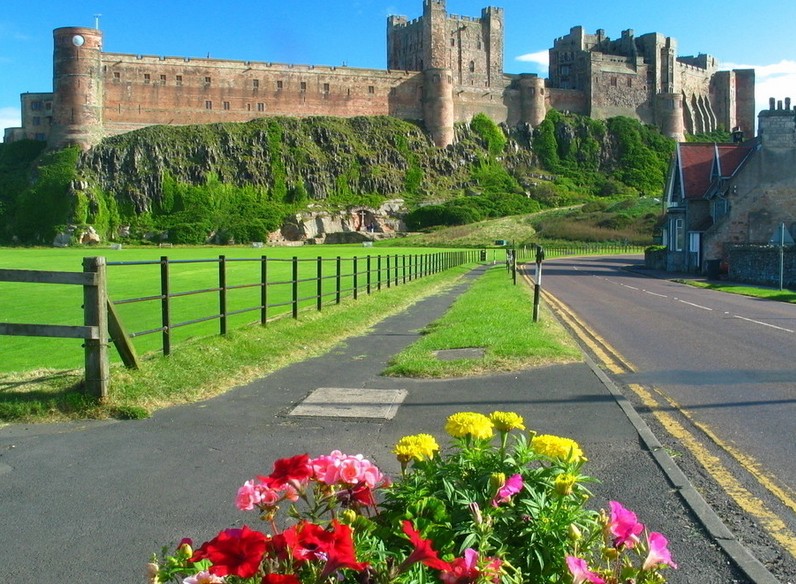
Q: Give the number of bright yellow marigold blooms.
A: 4